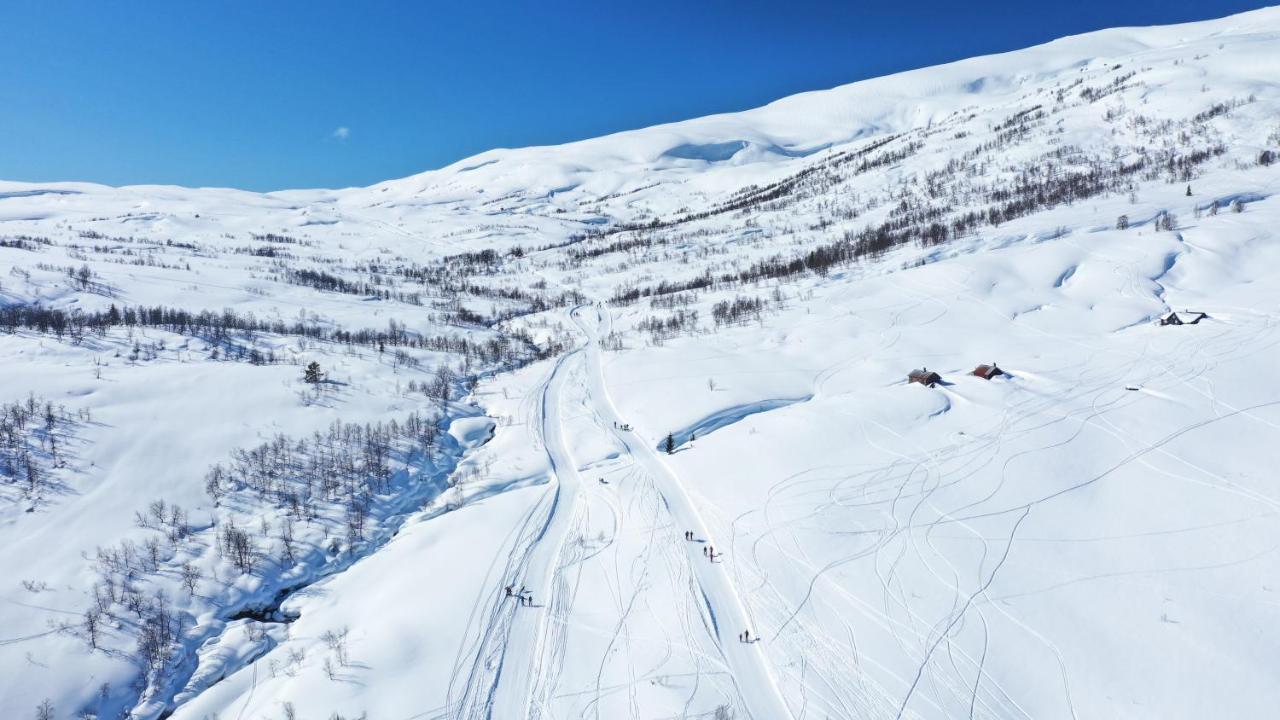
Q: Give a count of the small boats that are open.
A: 0